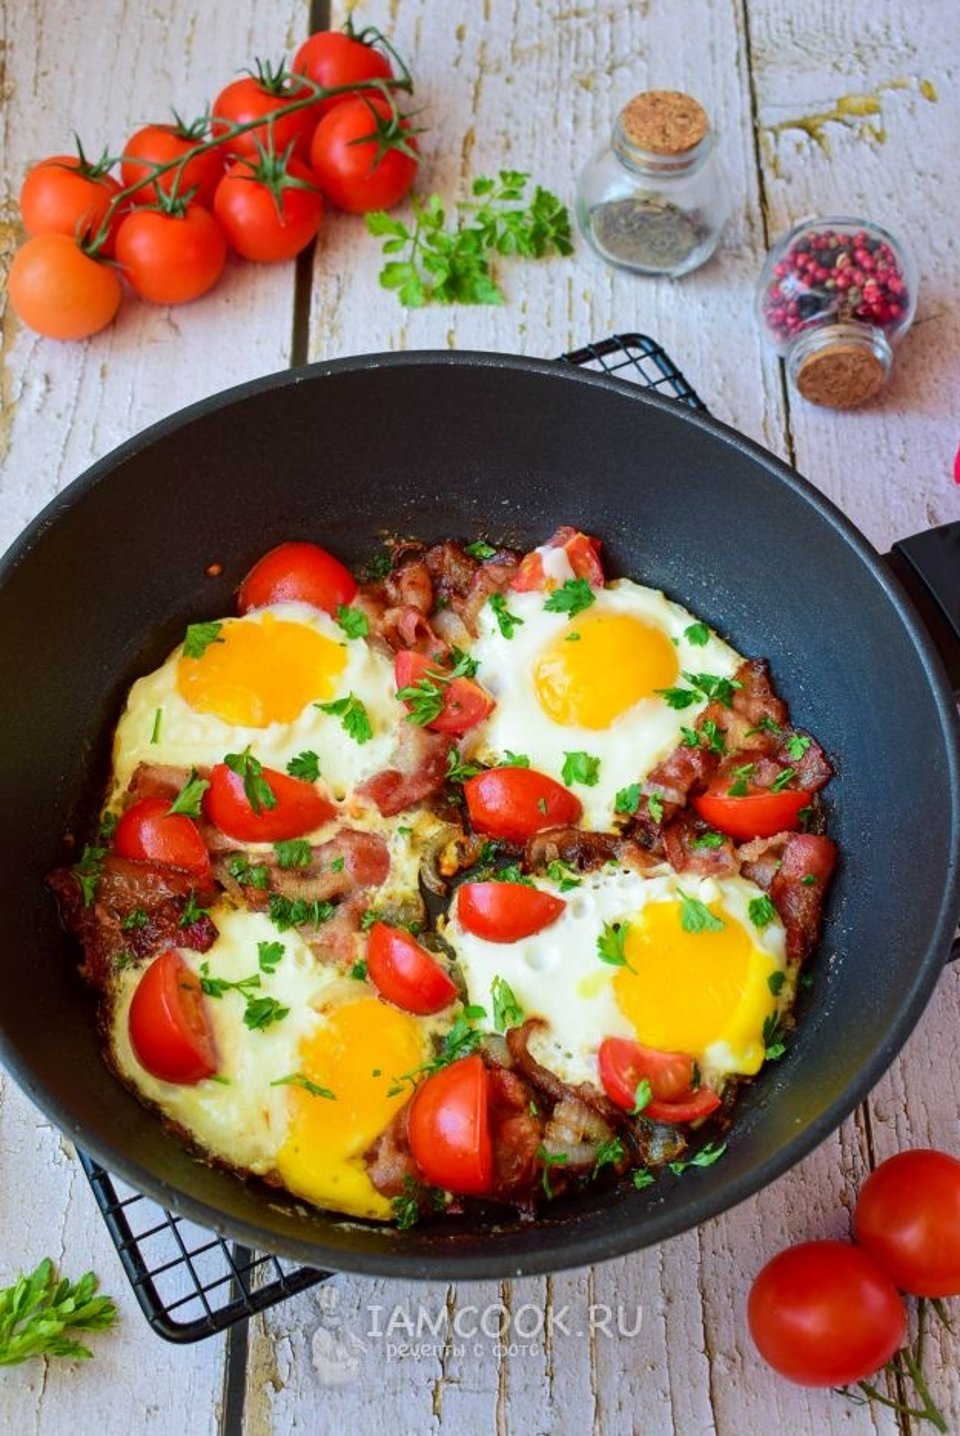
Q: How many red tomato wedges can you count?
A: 12